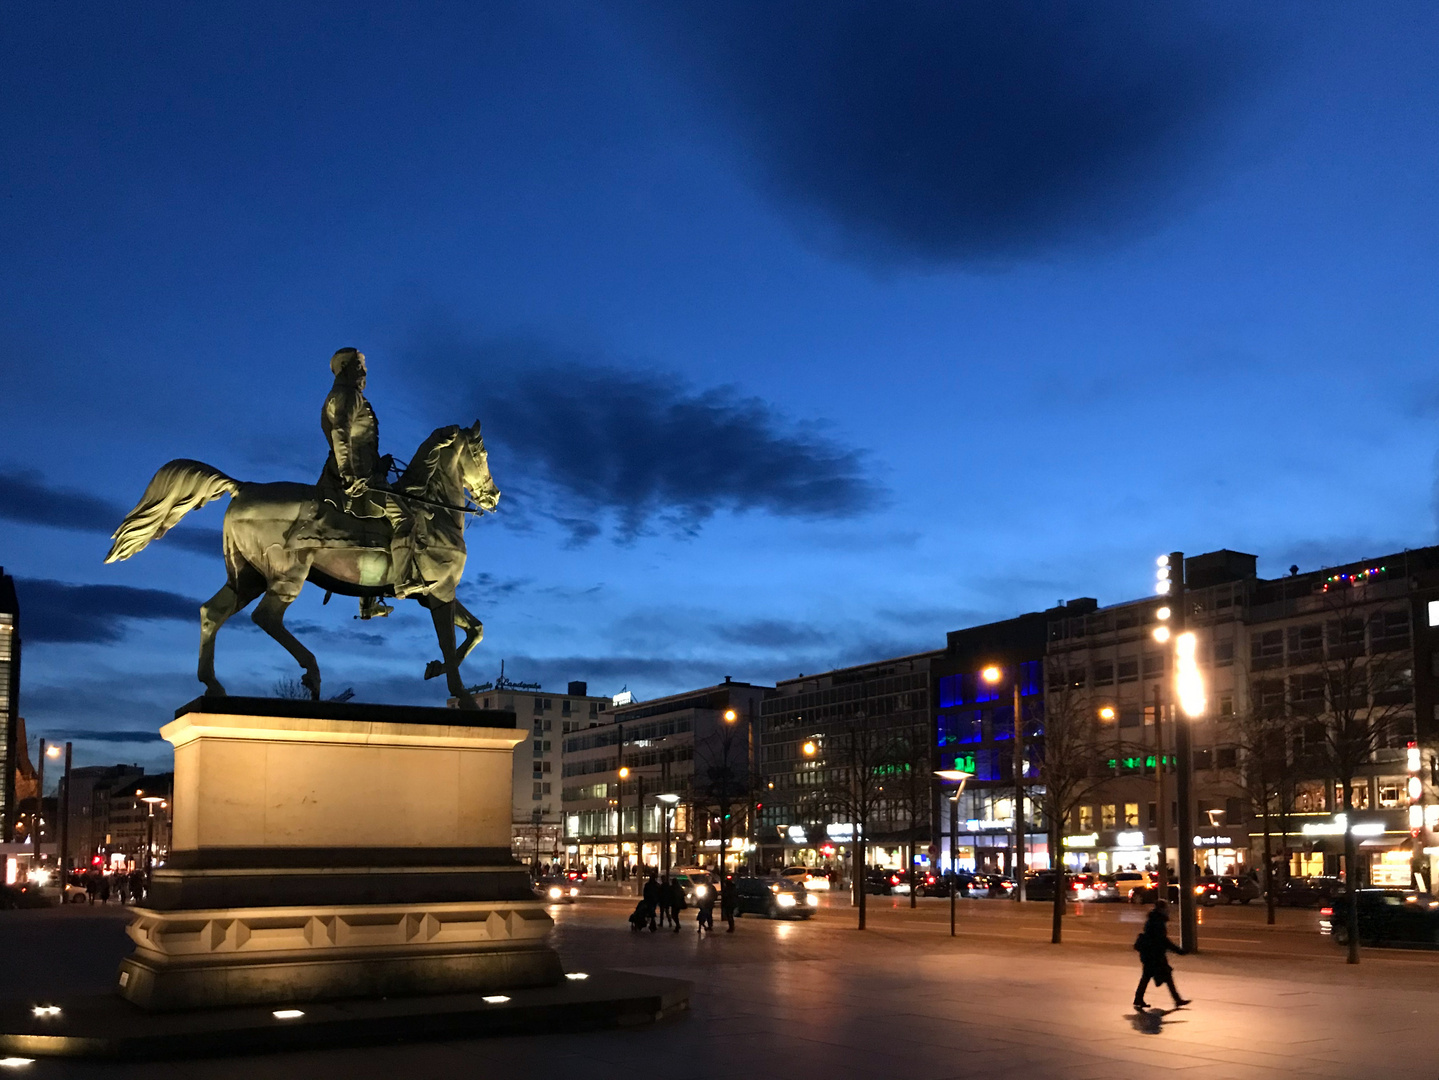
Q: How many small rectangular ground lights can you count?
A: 5